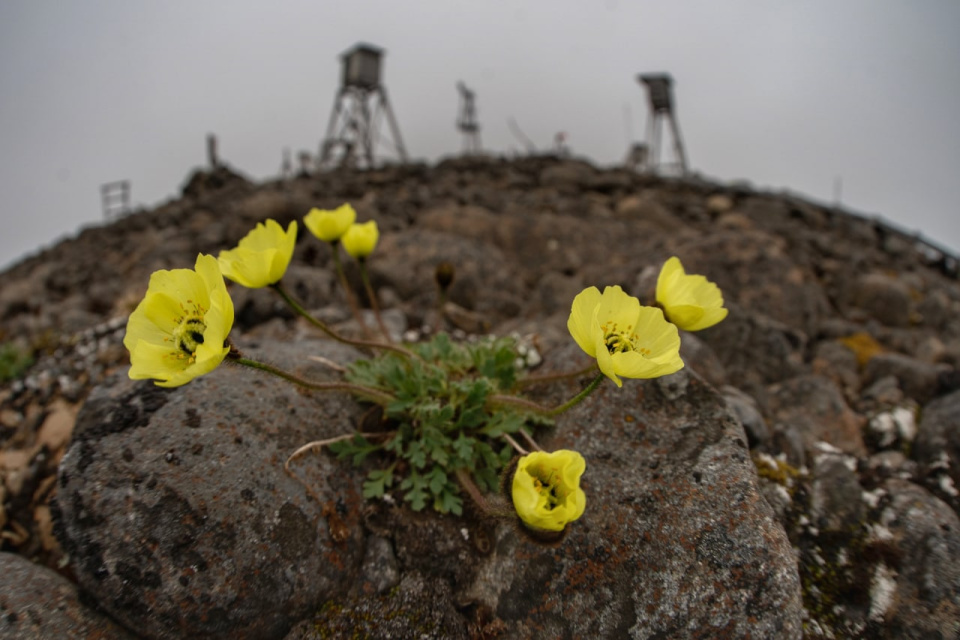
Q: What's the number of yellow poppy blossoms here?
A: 7